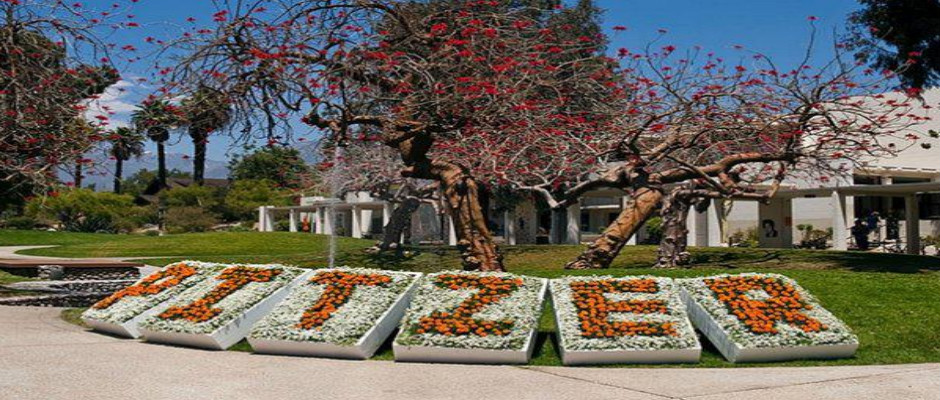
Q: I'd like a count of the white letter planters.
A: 6